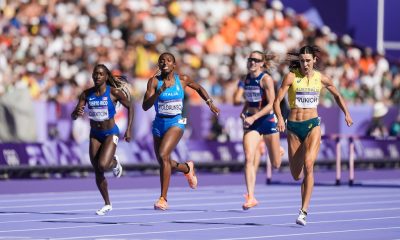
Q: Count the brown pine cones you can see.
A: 0